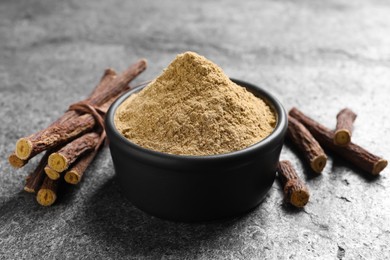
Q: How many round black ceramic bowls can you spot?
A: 1